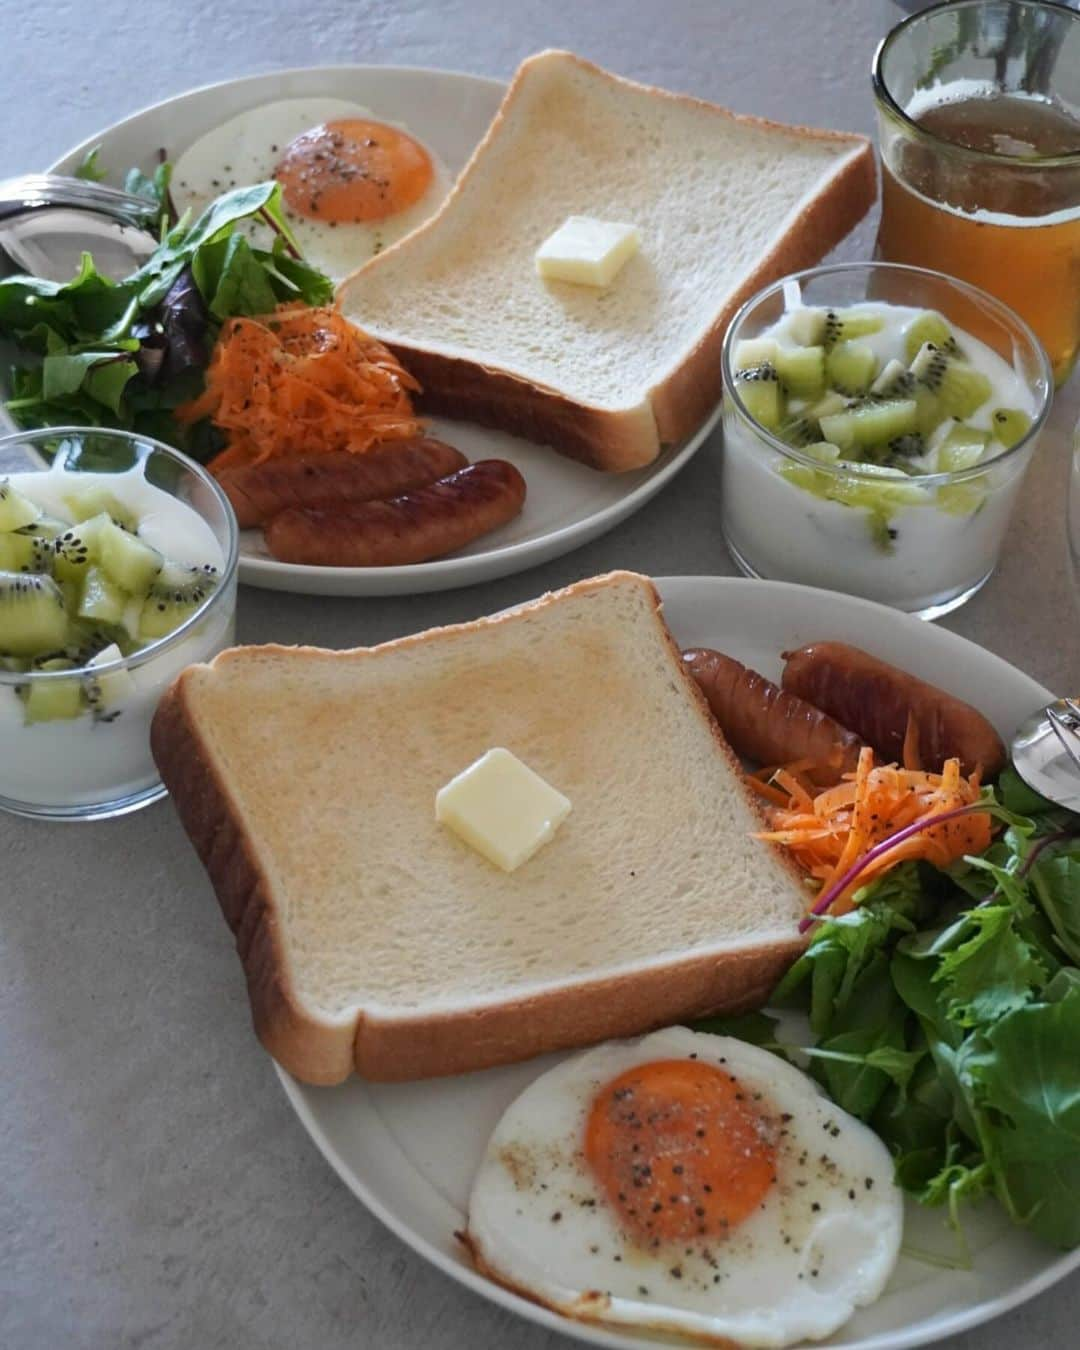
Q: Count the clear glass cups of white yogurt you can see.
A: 2